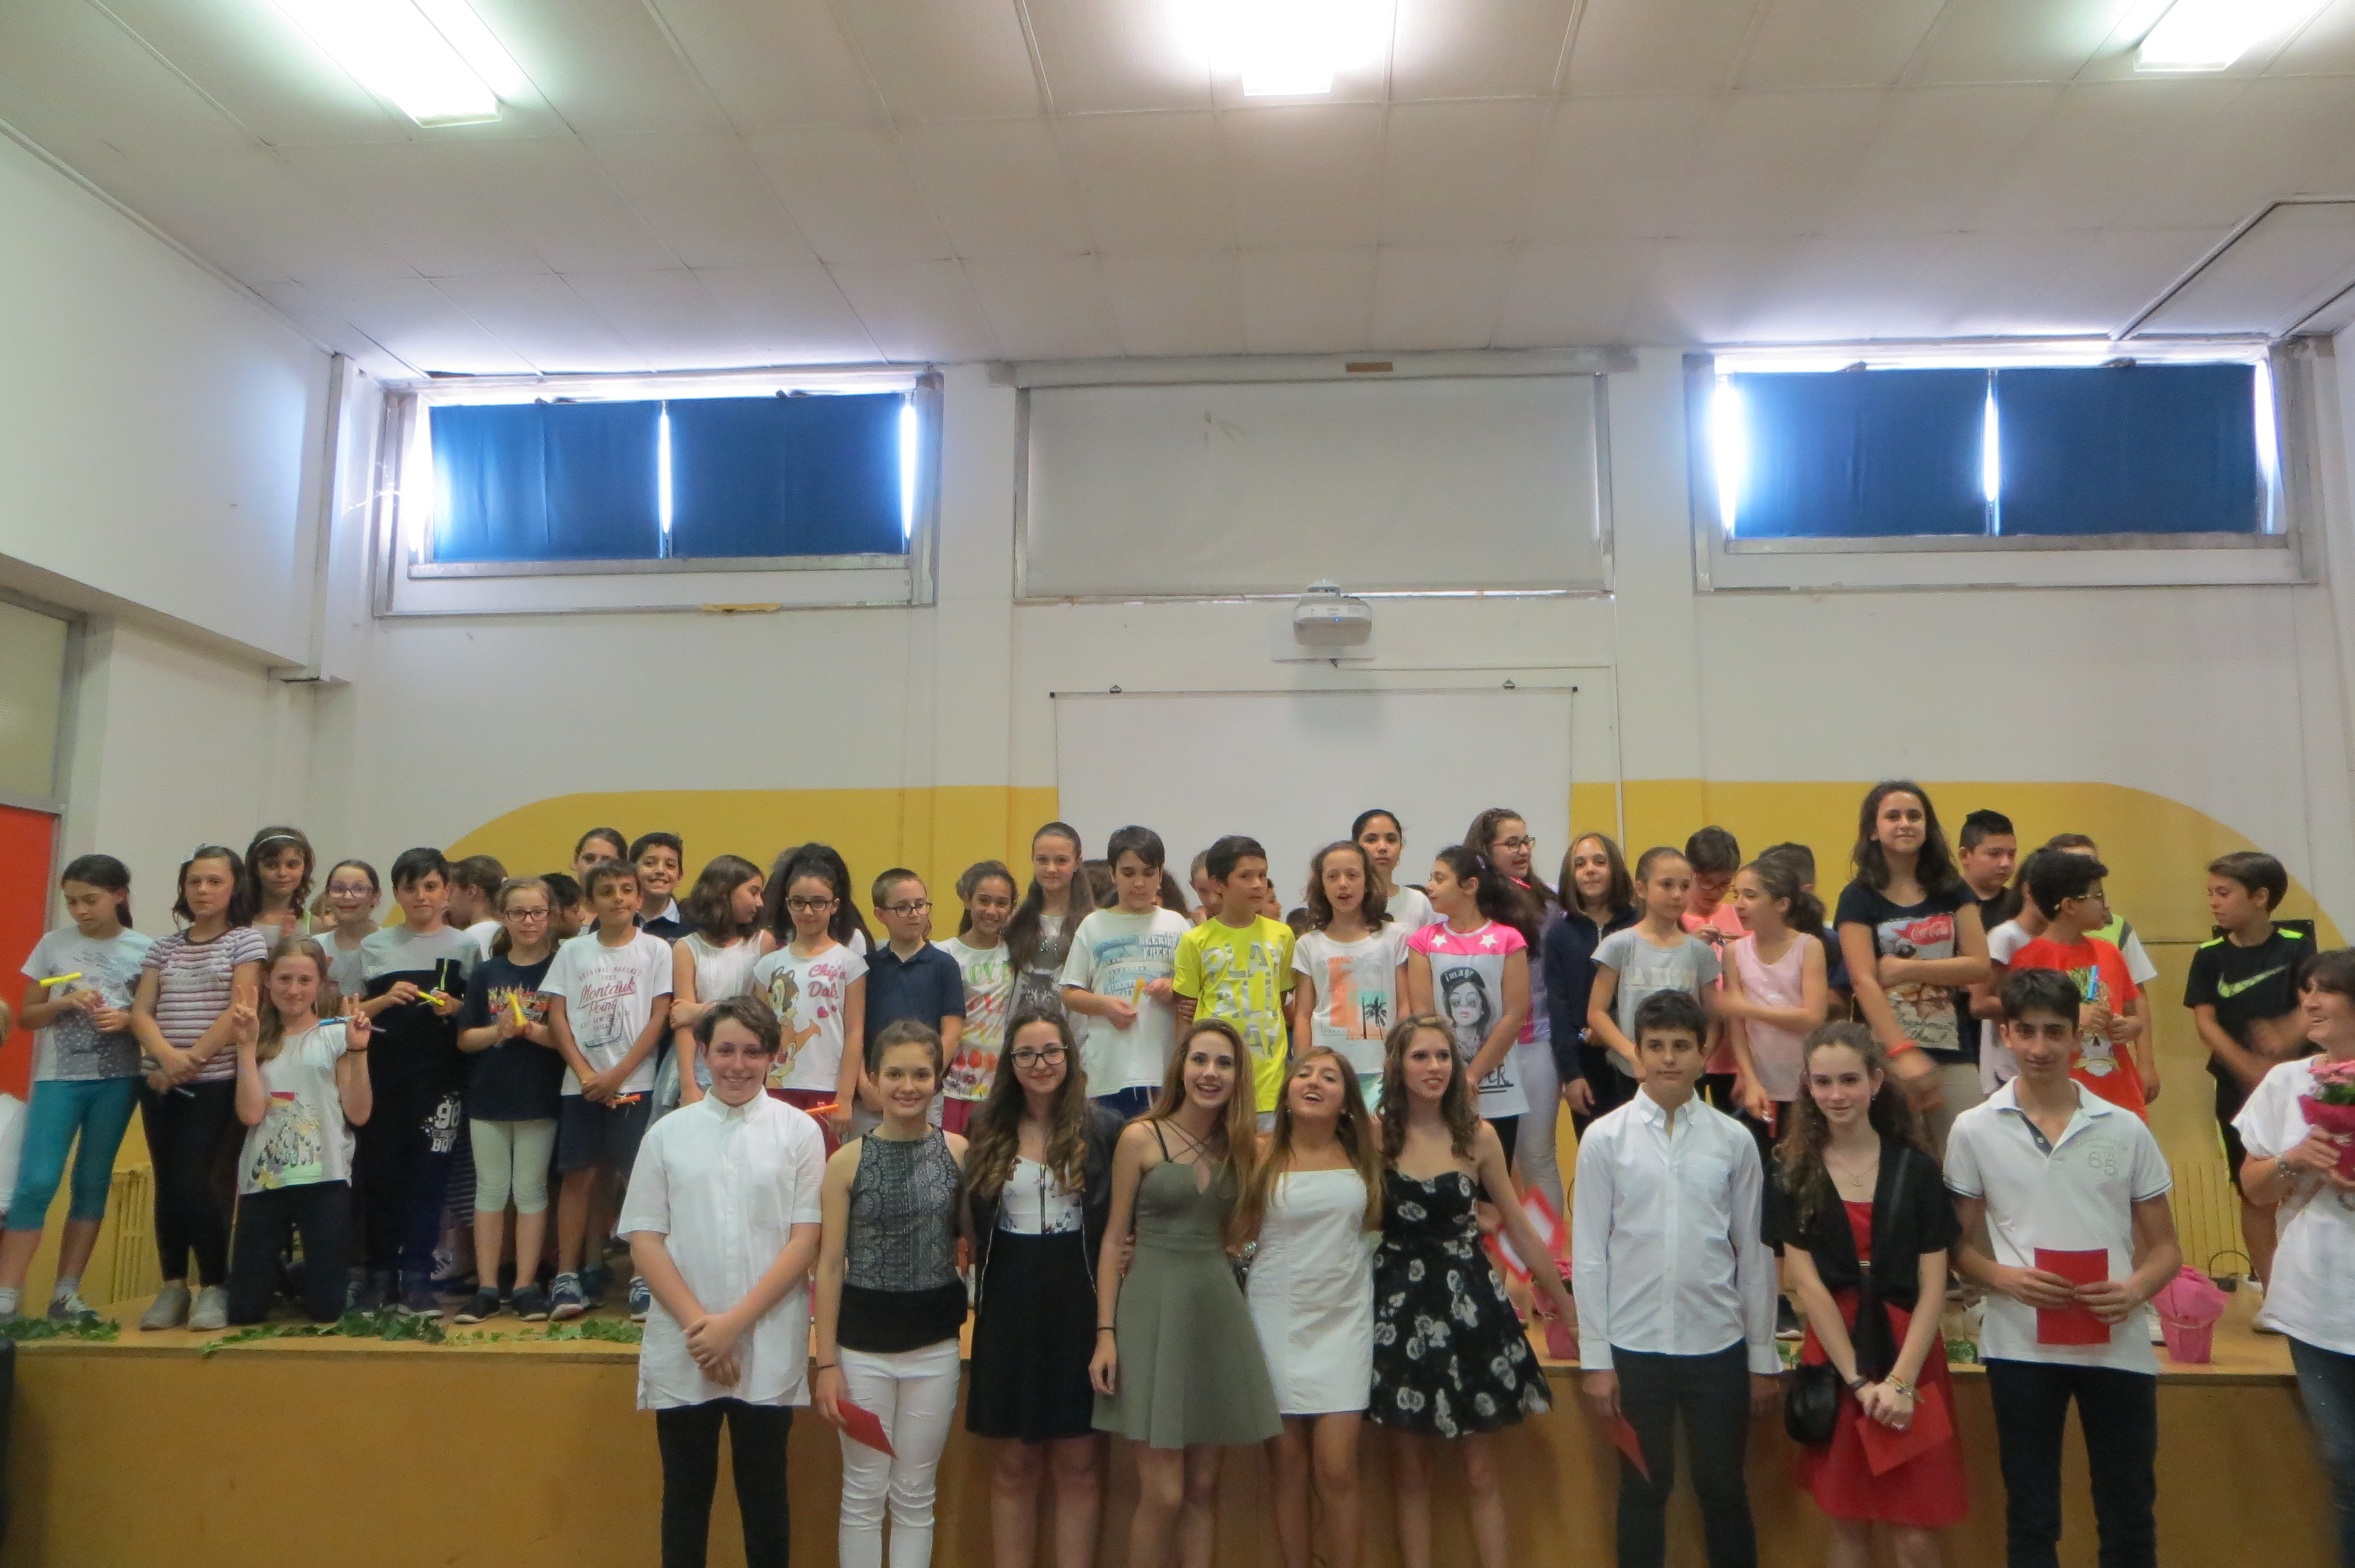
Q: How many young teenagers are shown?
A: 9